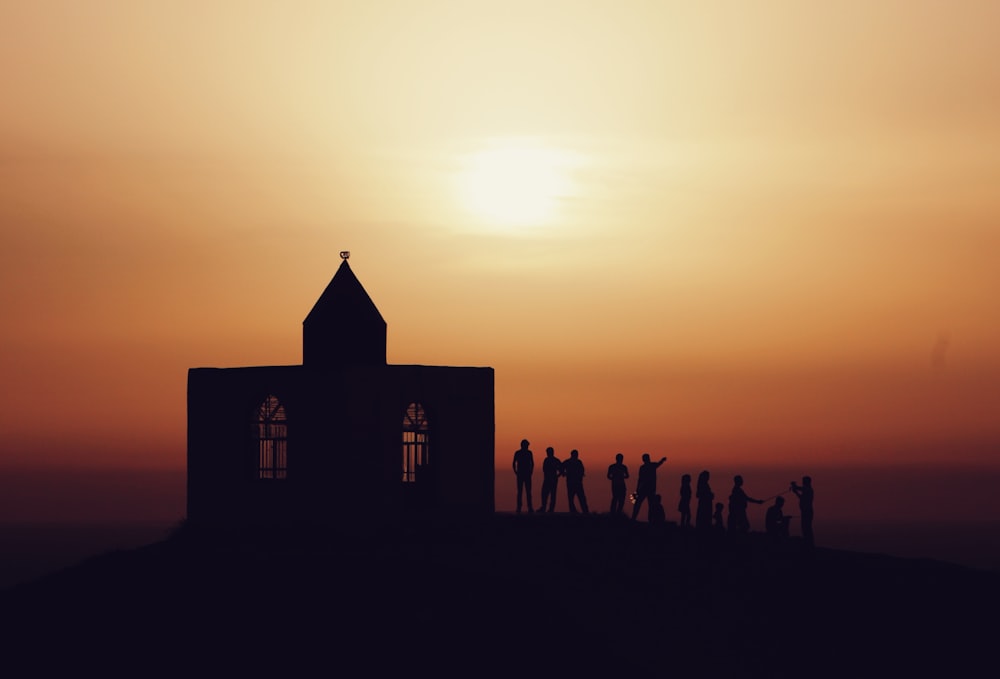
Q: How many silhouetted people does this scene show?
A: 12